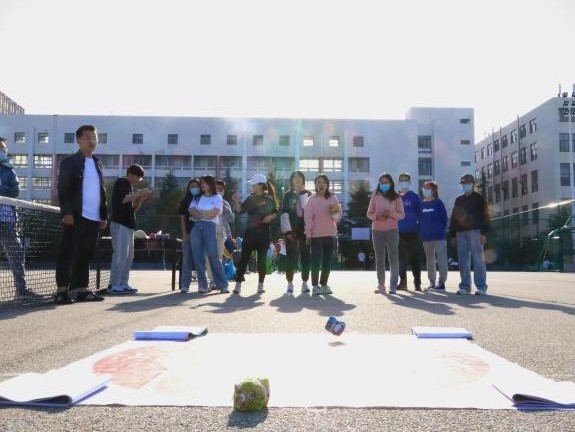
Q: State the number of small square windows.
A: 13